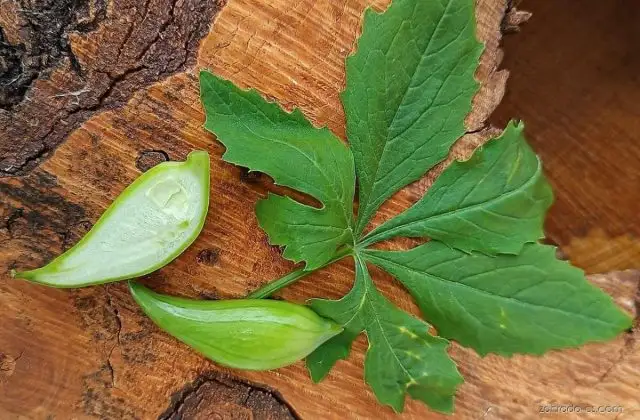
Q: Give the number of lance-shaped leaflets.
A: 5